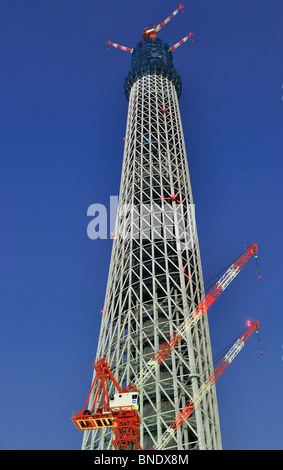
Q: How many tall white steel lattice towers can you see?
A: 1